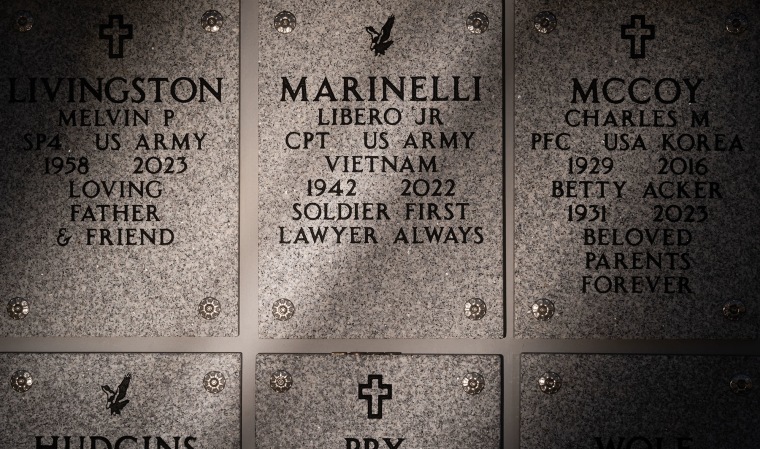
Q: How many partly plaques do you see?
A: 3